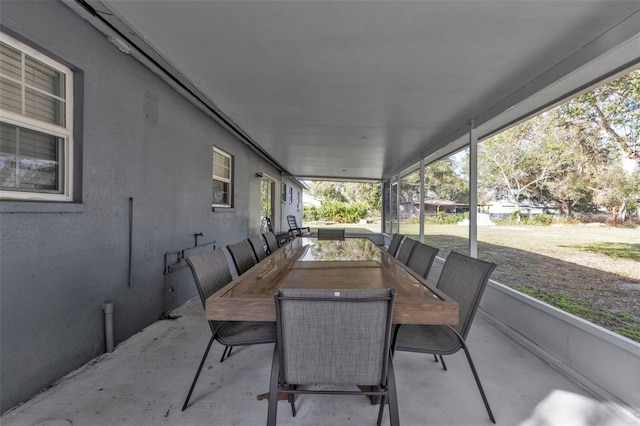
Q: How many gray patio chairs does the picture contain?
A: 10